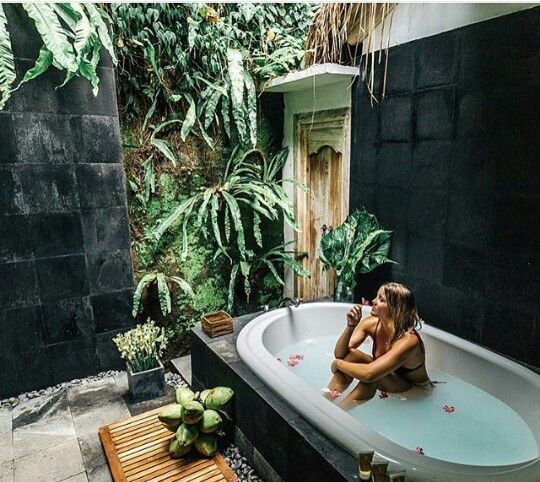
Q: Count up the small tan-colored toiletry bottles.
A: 3